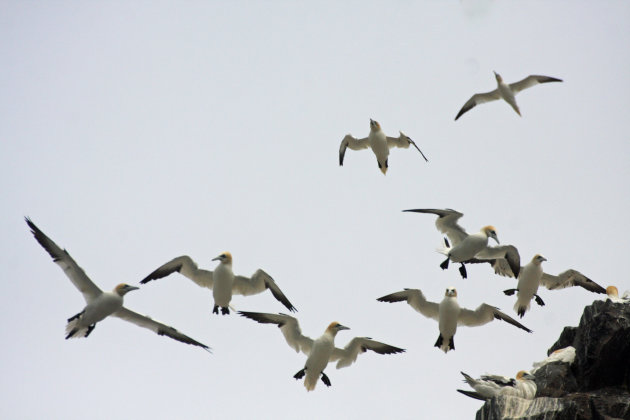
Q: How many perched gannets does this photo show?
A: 3